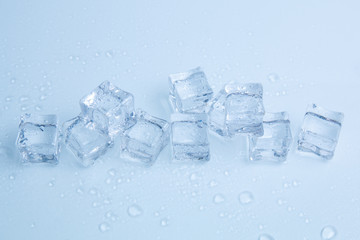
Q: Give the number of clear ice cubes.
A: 9